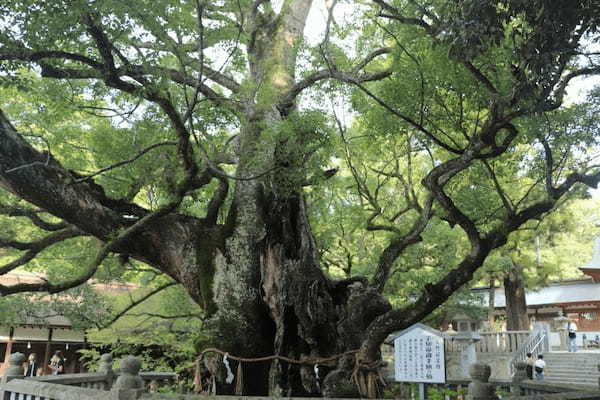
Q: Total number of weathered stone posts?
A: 5